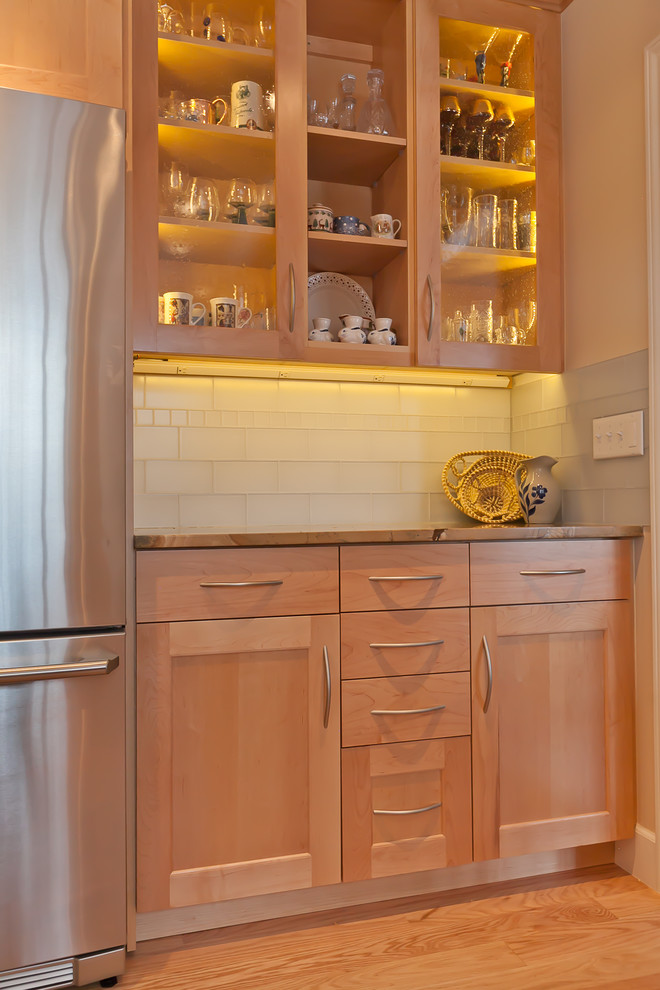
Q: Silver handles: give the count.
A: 11